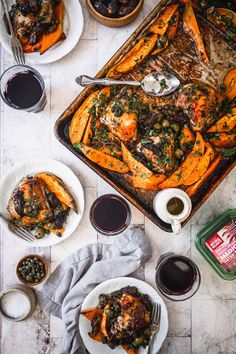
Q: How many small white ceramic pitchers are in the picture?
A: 1